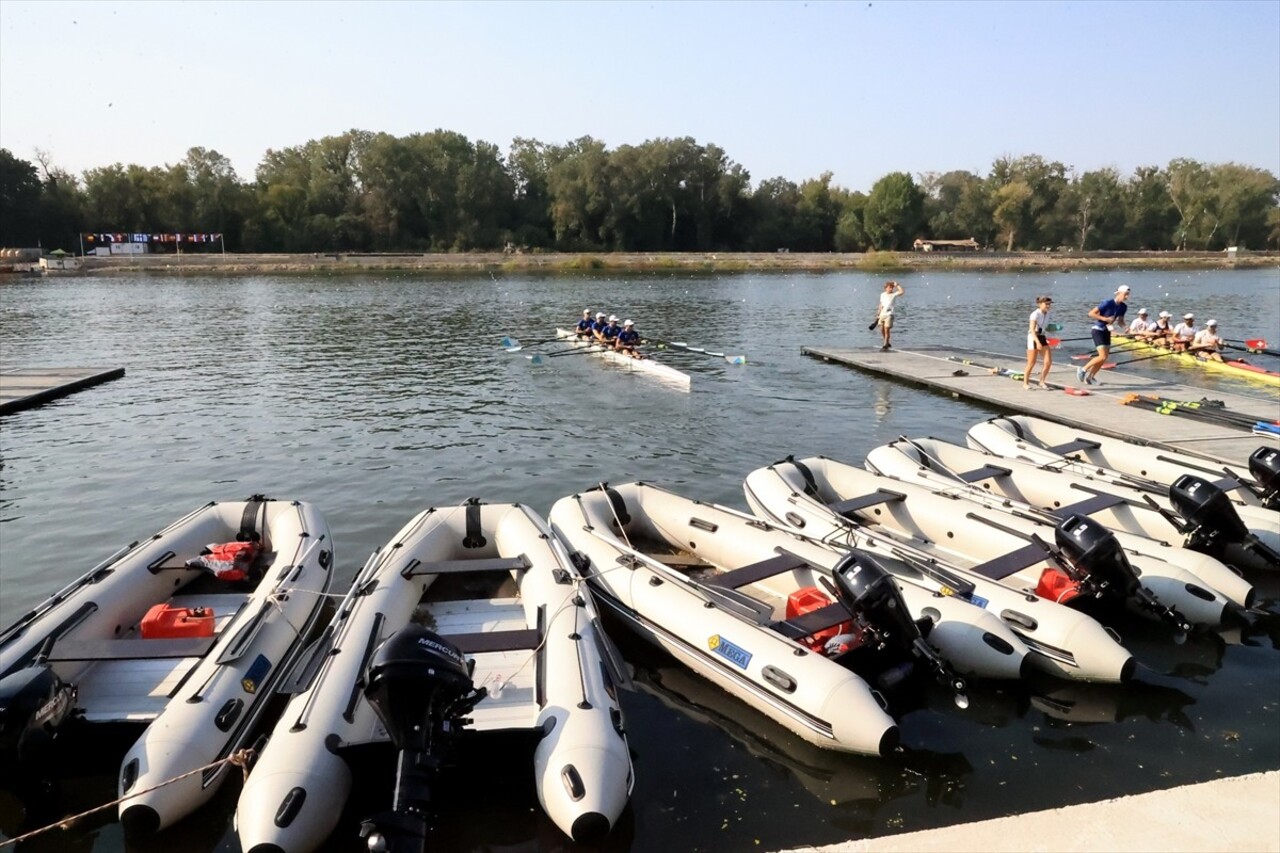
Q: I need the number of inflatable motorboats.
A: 6